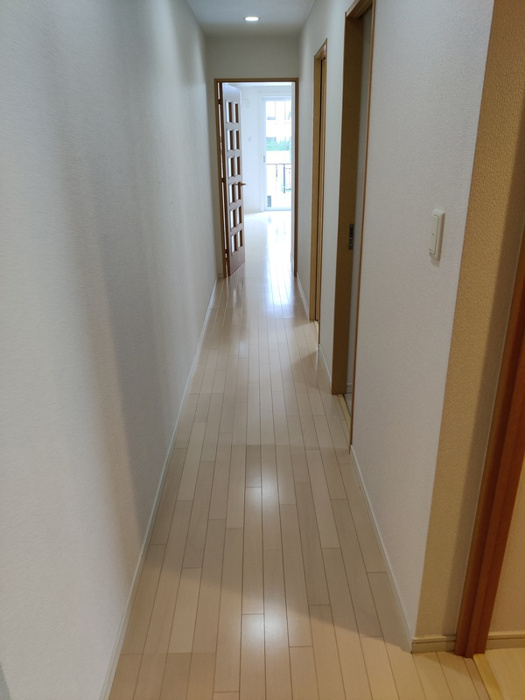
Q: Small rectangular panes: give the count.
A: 12